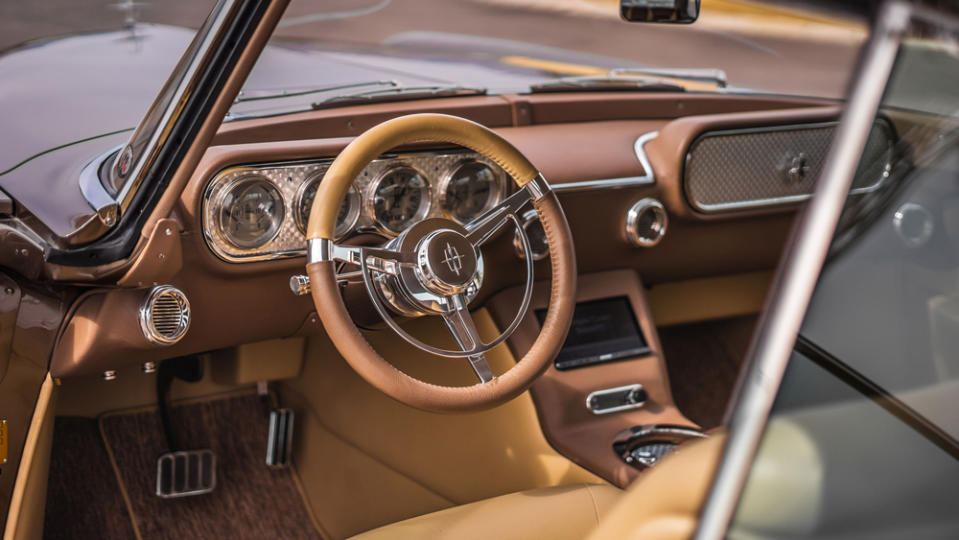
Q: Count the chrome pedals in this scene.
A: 2